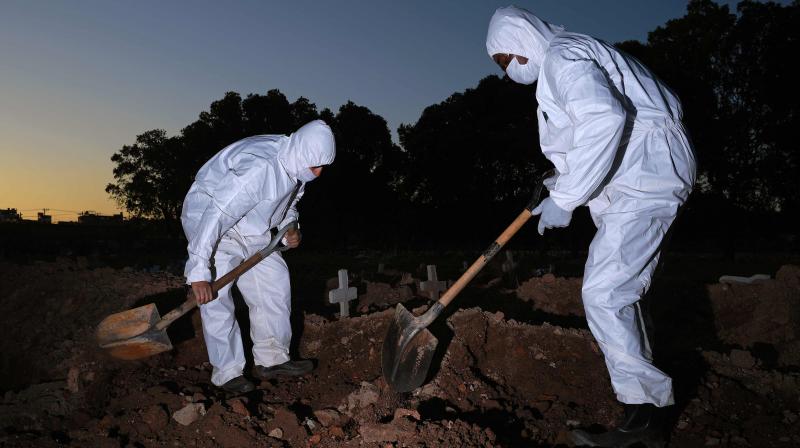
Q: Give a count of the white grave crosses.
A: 2